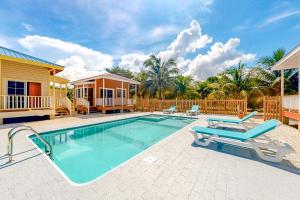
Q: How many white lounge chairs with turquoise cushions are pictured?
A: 4